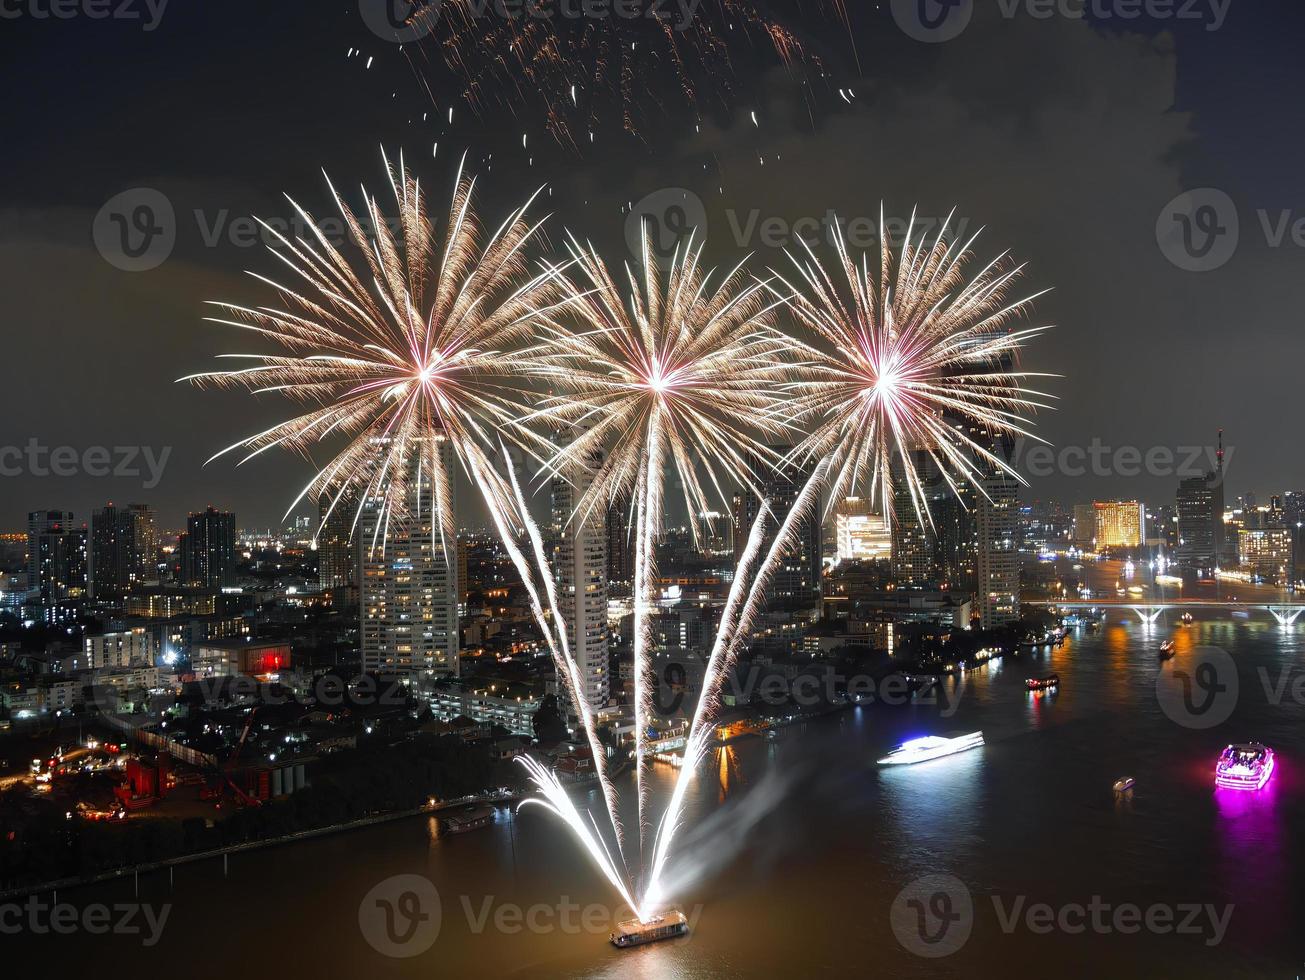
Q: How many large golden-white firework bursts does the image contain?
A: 3